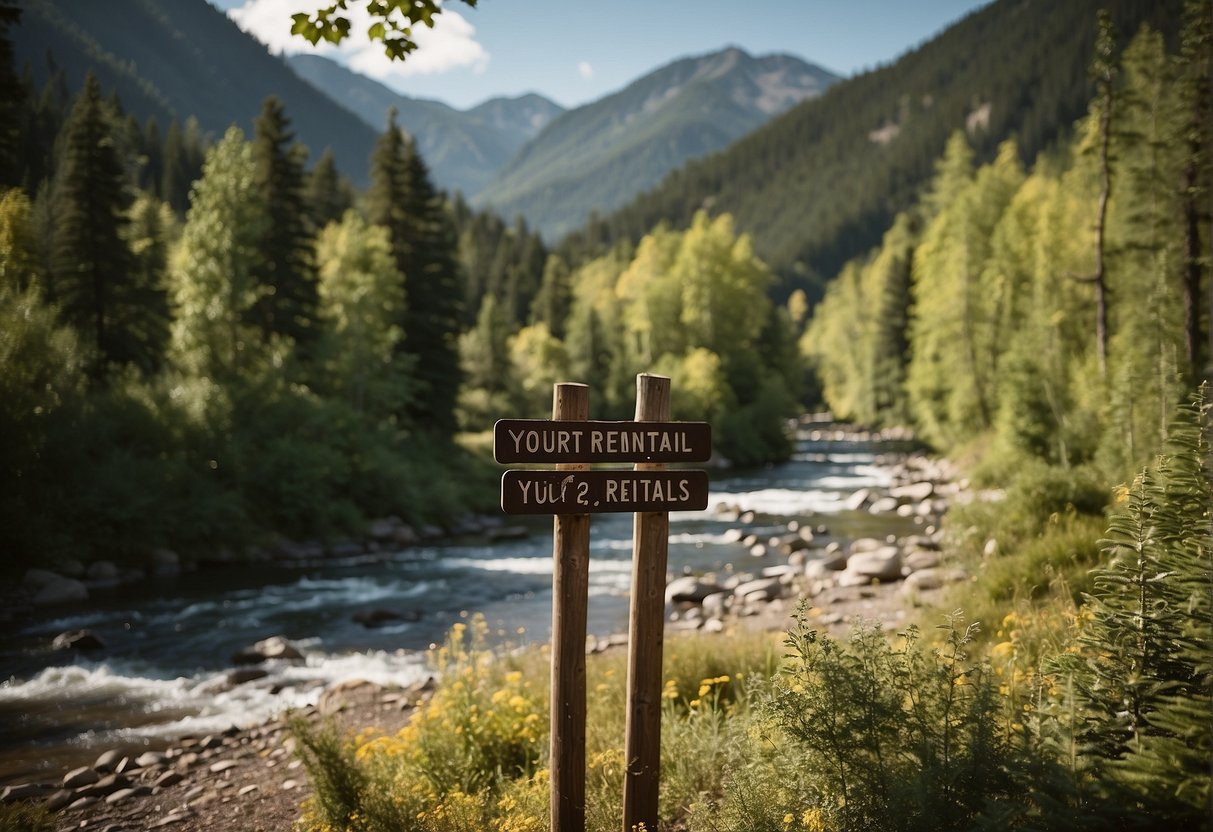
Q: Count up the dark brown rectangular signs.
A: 2